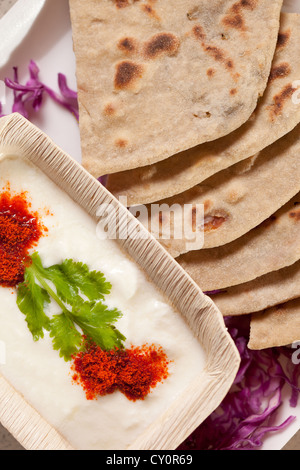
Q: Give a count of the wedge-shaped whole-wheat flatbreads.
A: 6